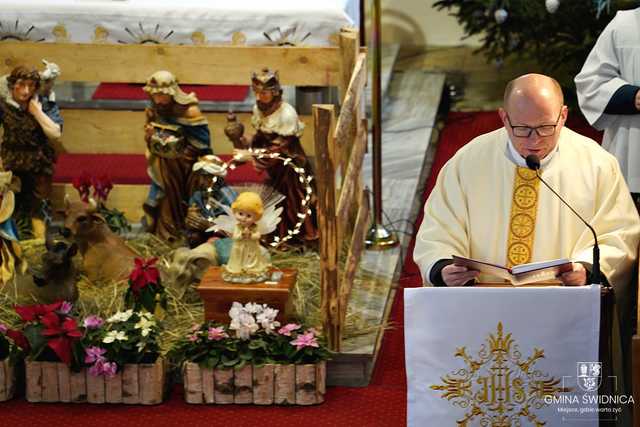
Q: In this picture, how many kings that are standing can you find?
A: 2